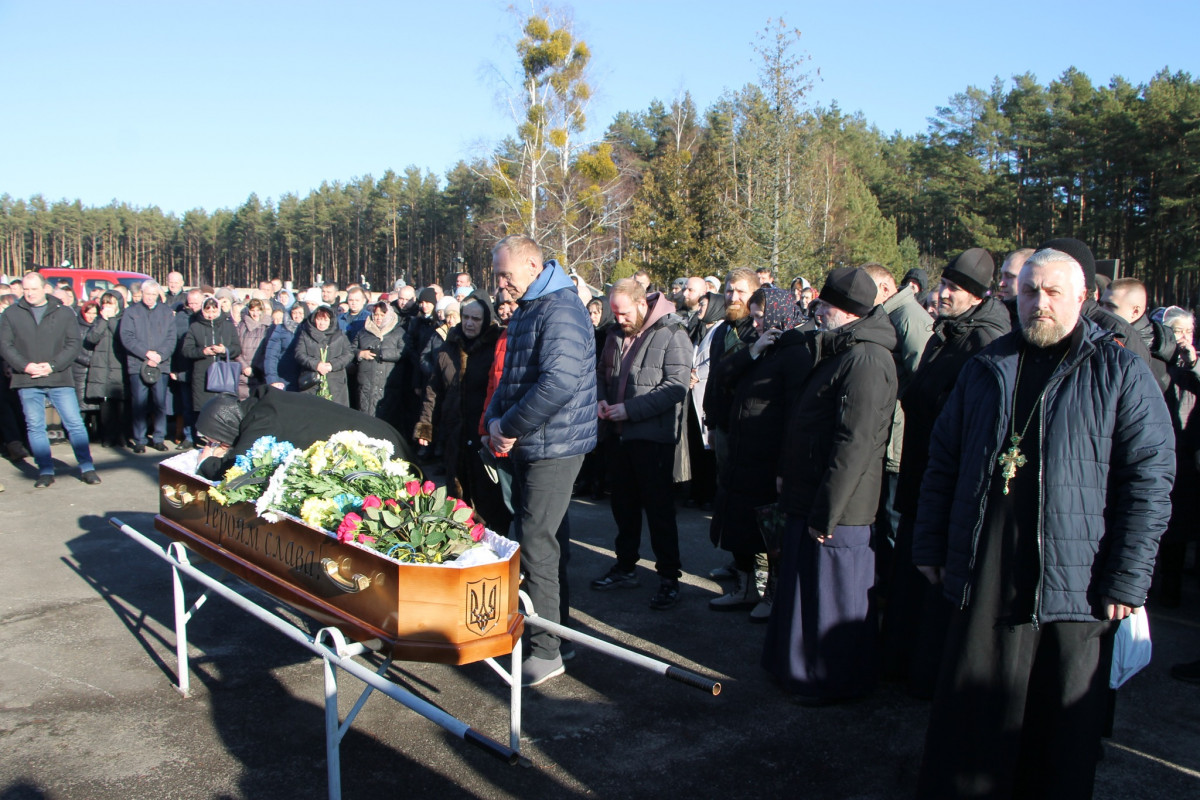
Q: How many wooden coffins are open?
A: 1